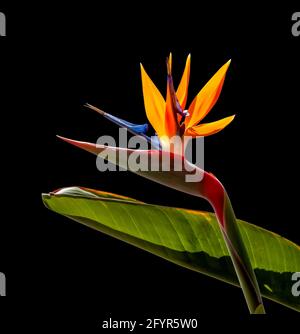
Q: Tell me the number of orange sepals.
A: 5